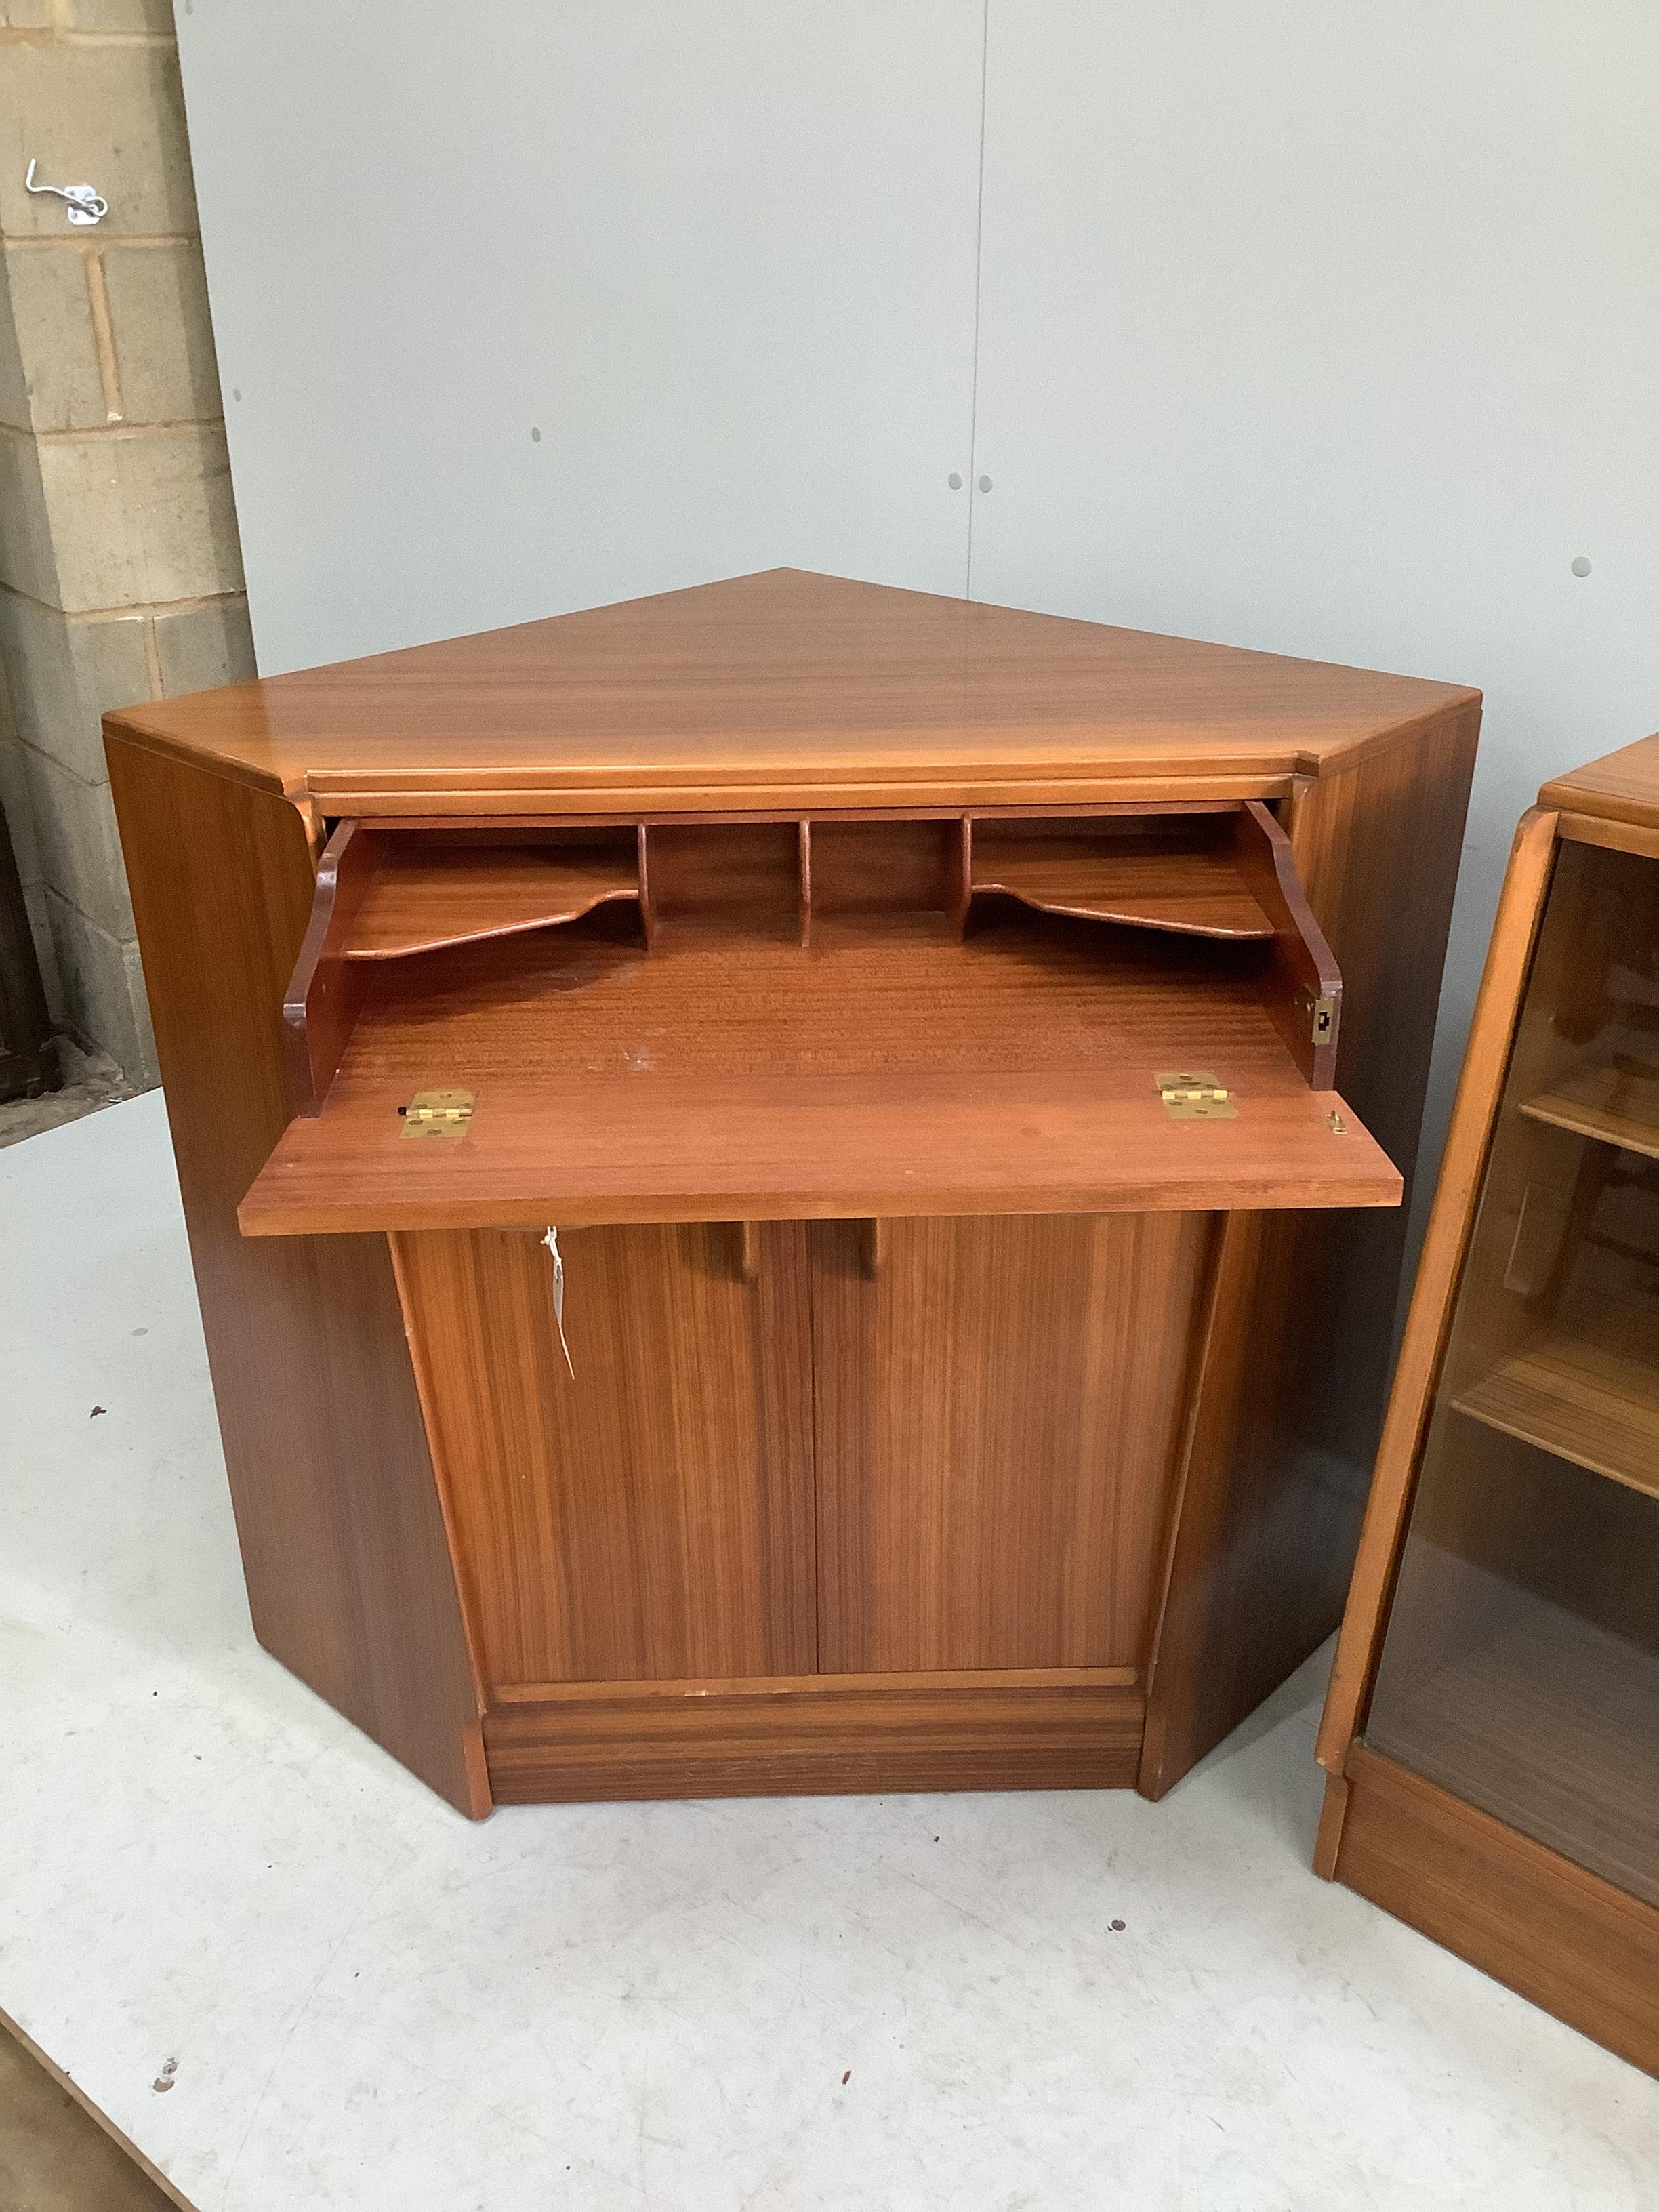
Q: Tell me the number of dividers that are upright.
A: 3